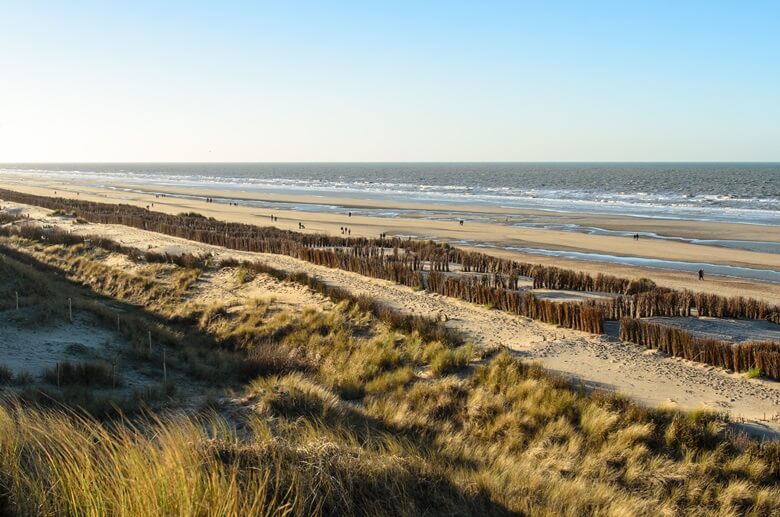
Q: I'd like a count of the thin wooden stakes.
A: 7